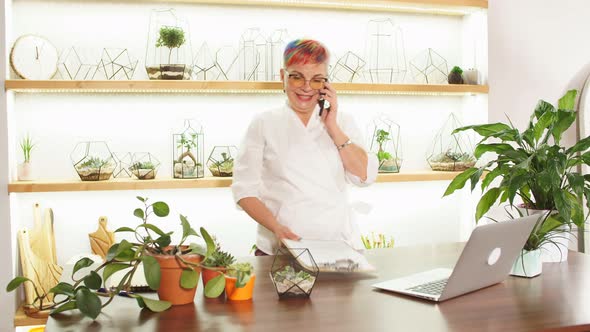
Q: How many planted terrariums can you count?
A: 8